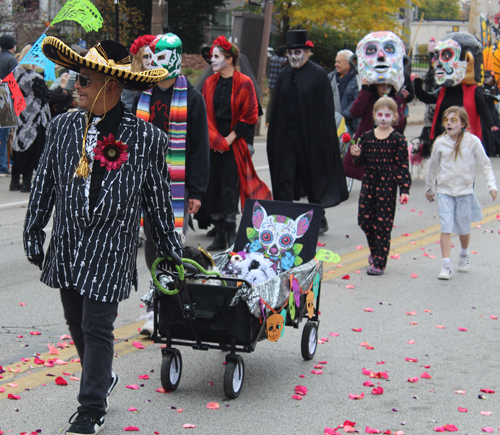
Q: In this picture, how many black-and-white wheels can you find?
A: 3